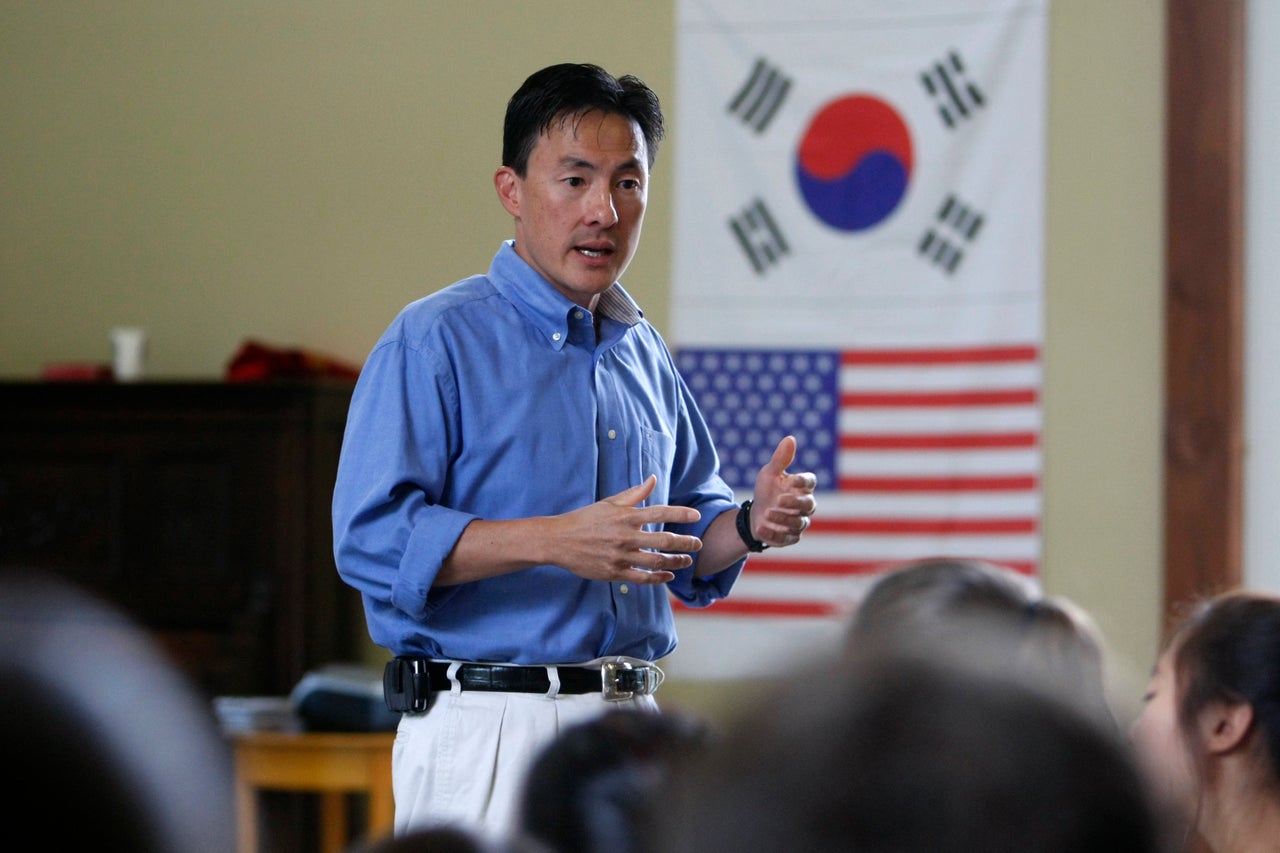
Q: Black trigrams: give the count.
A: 4